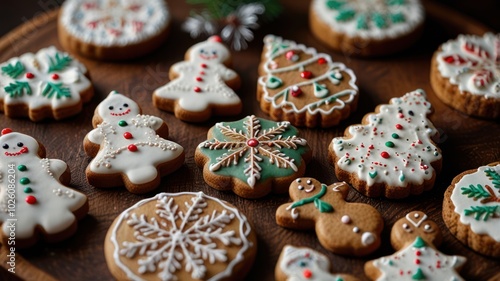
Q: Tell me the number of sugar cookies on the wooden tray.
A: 15